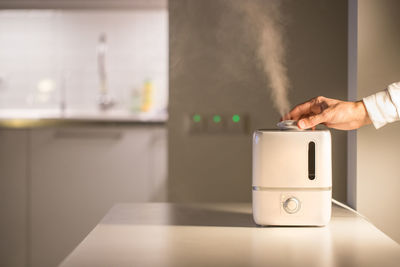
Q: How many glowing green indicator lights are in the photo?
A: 3